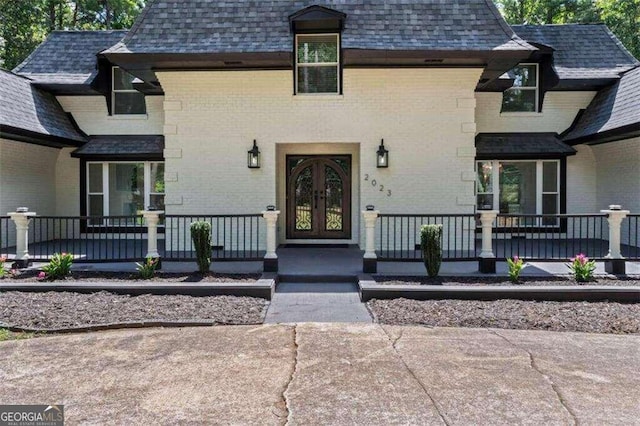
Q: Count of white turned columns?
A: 6